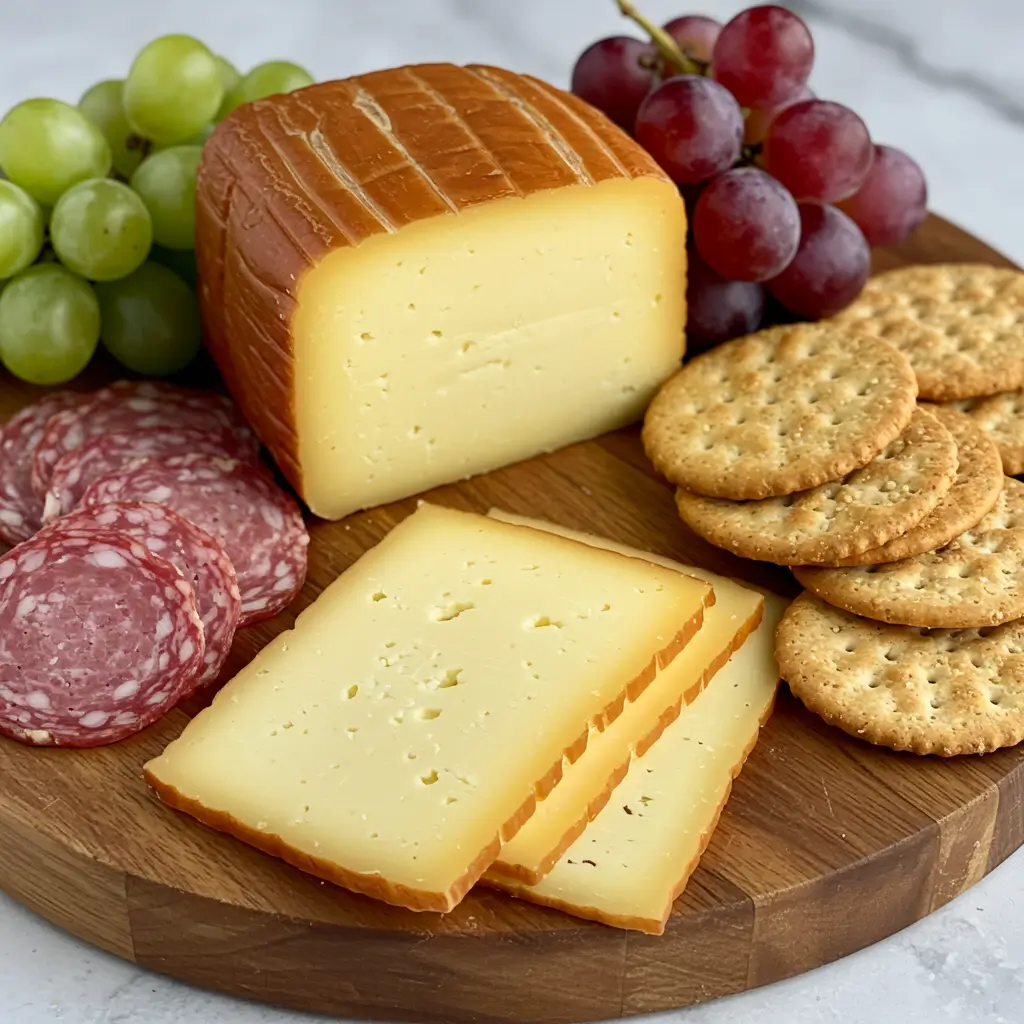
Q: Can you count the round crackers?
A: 7